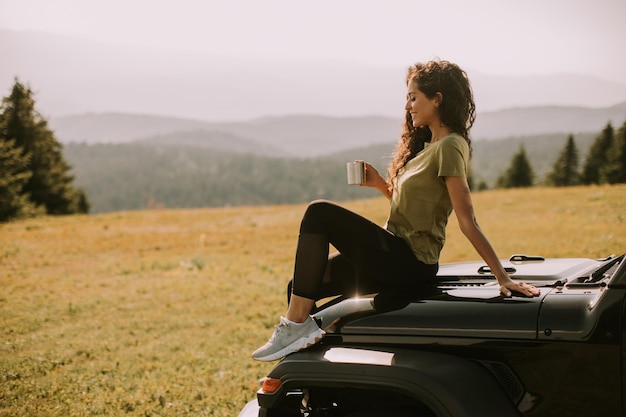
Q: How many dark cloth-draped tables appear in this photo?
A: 0